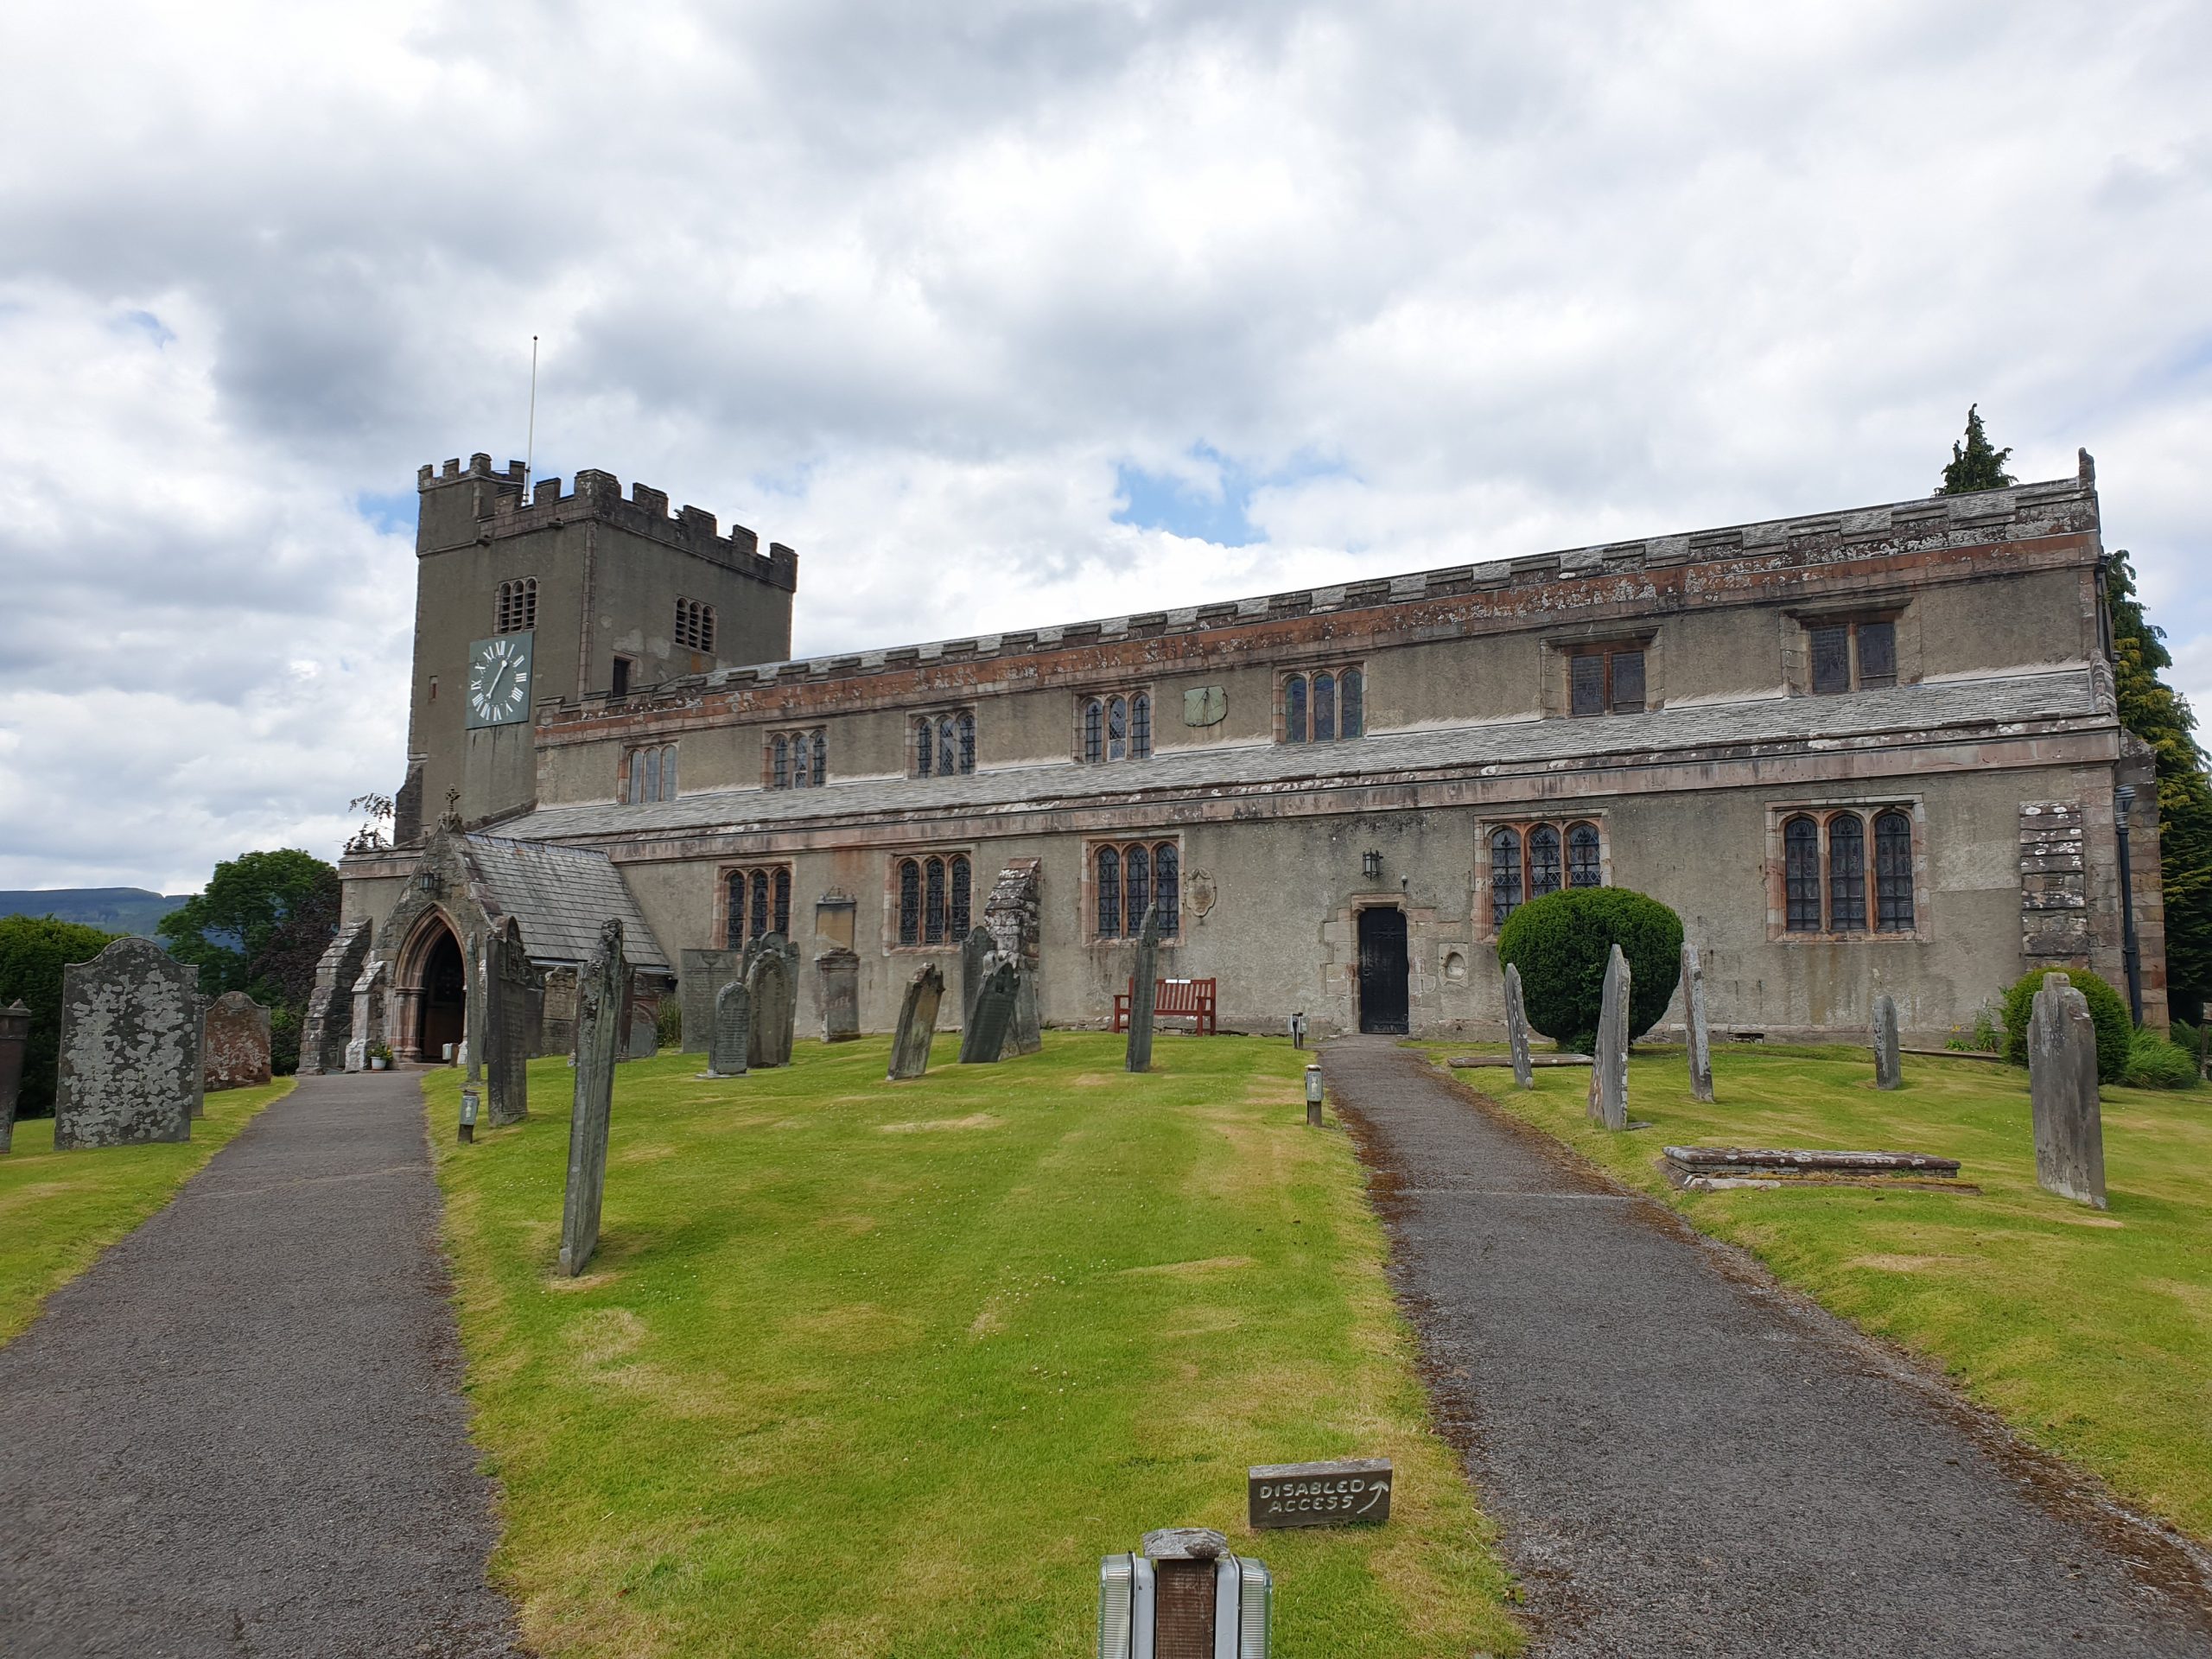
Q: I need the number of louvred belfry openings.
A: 2